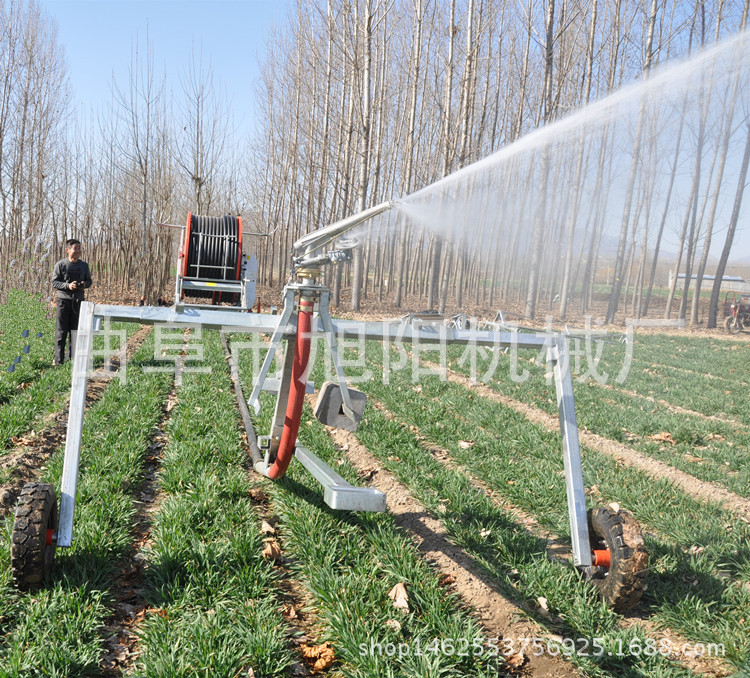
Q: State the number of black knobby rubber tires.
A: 2